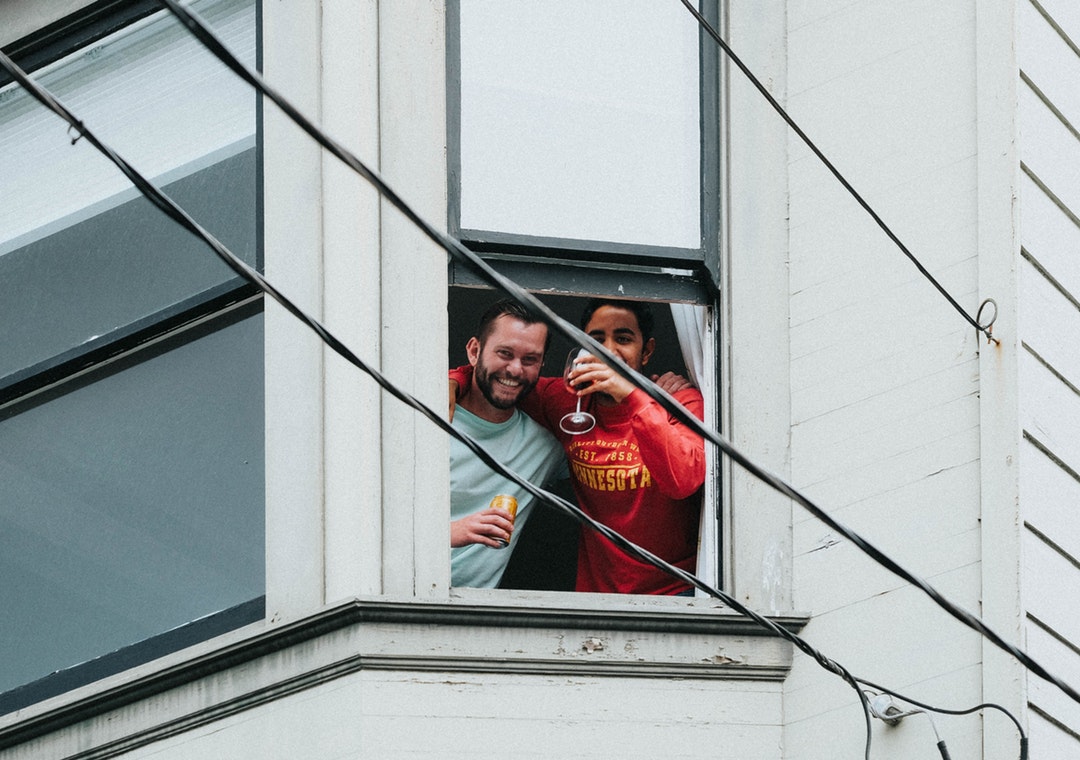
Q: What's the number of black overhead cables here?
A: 3